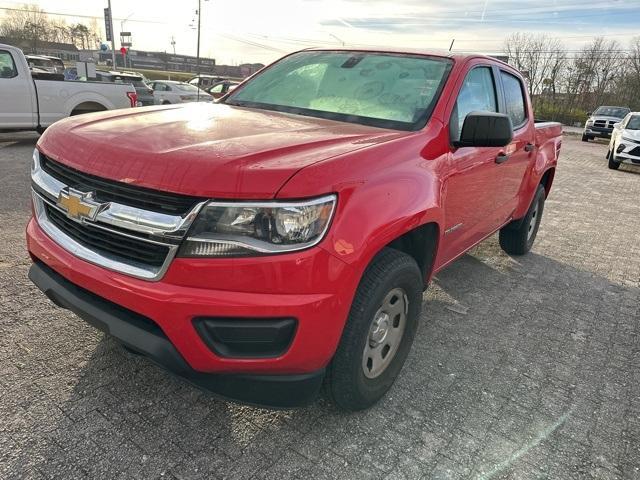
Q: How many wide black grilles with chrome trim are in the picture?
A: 1